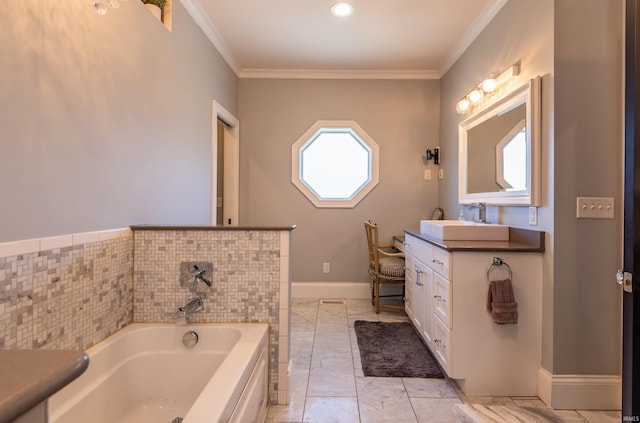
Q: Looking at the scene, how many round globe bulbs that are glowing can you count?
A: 3